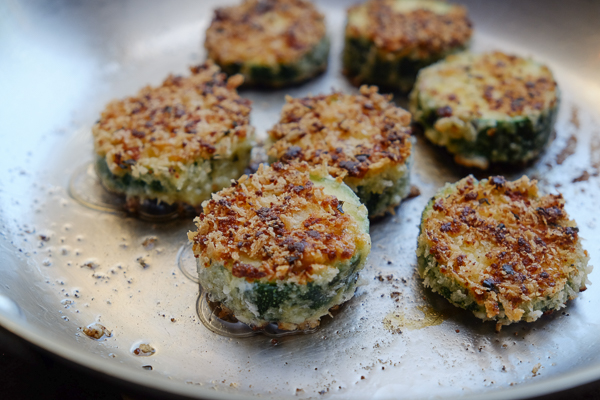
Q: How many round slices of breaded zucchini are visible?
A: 7